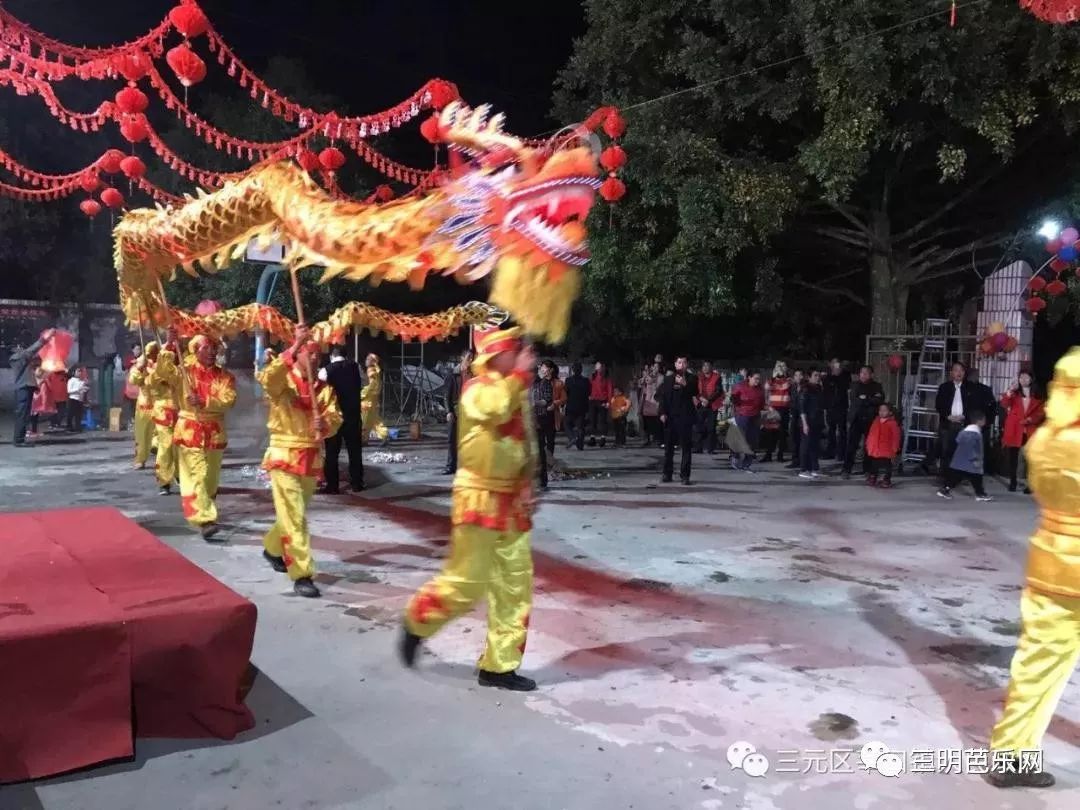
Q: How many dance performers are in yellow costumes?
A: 7